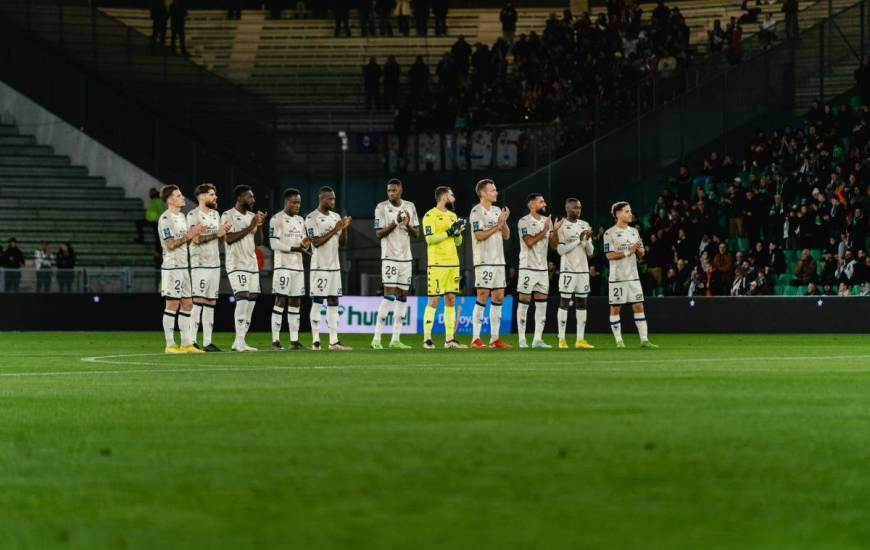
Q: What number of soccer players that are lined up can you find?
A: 11